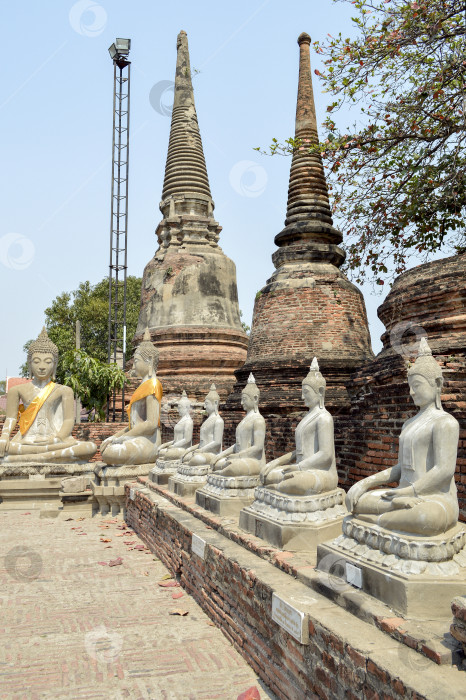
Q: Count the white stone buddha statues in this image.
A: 7